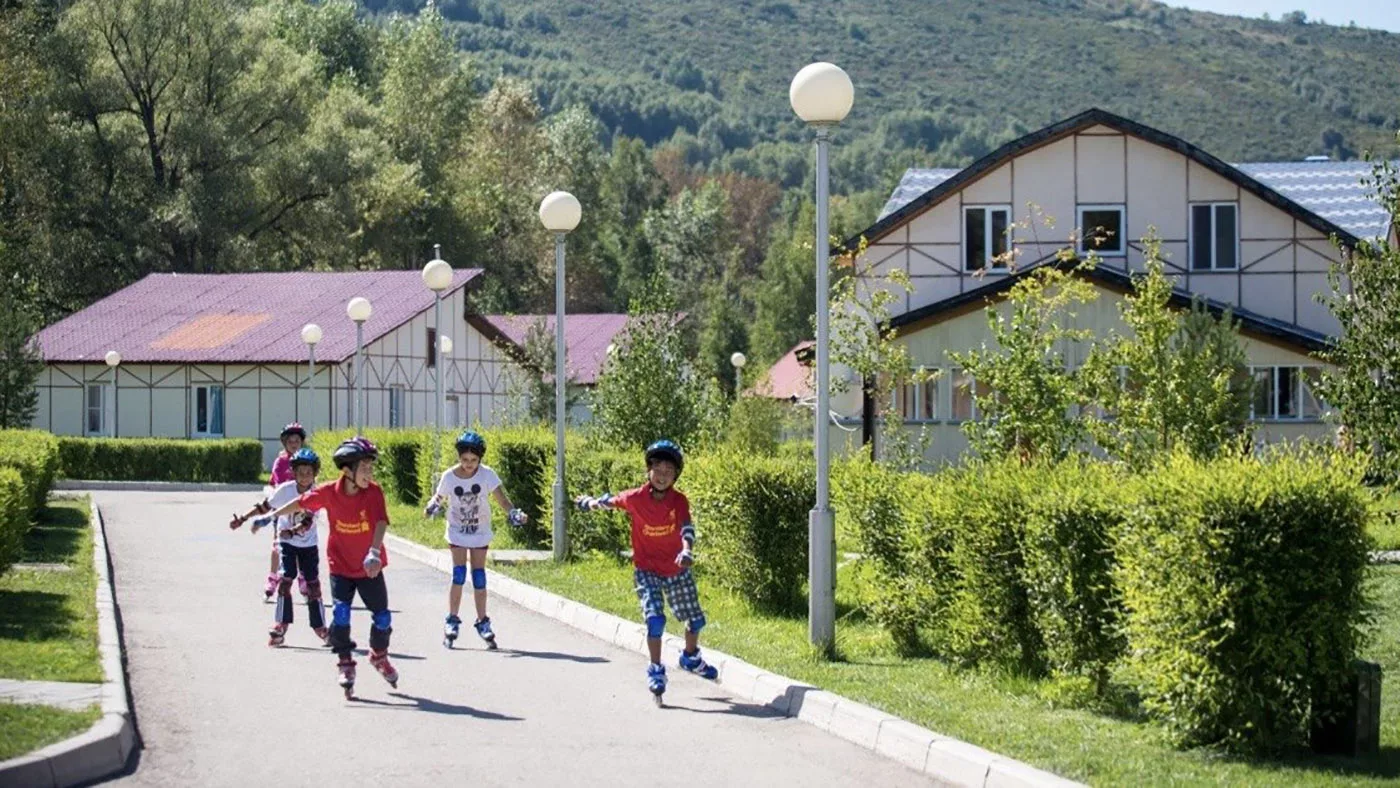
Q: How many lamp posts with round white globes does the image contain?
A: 8